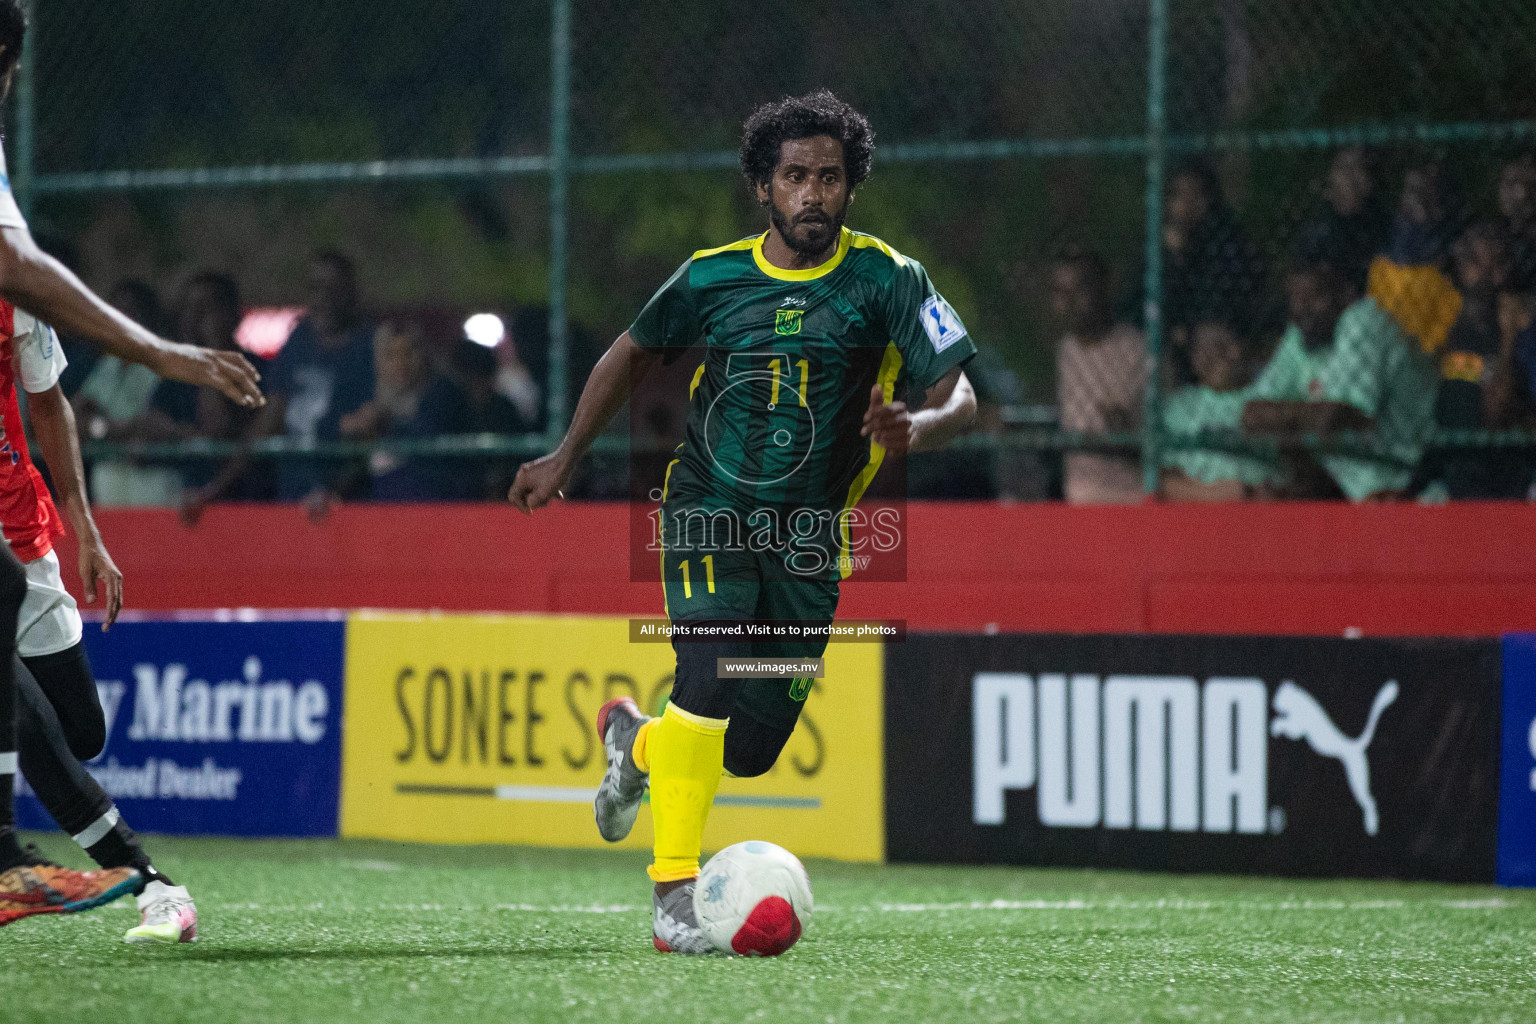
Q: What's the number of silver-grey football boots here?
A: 2